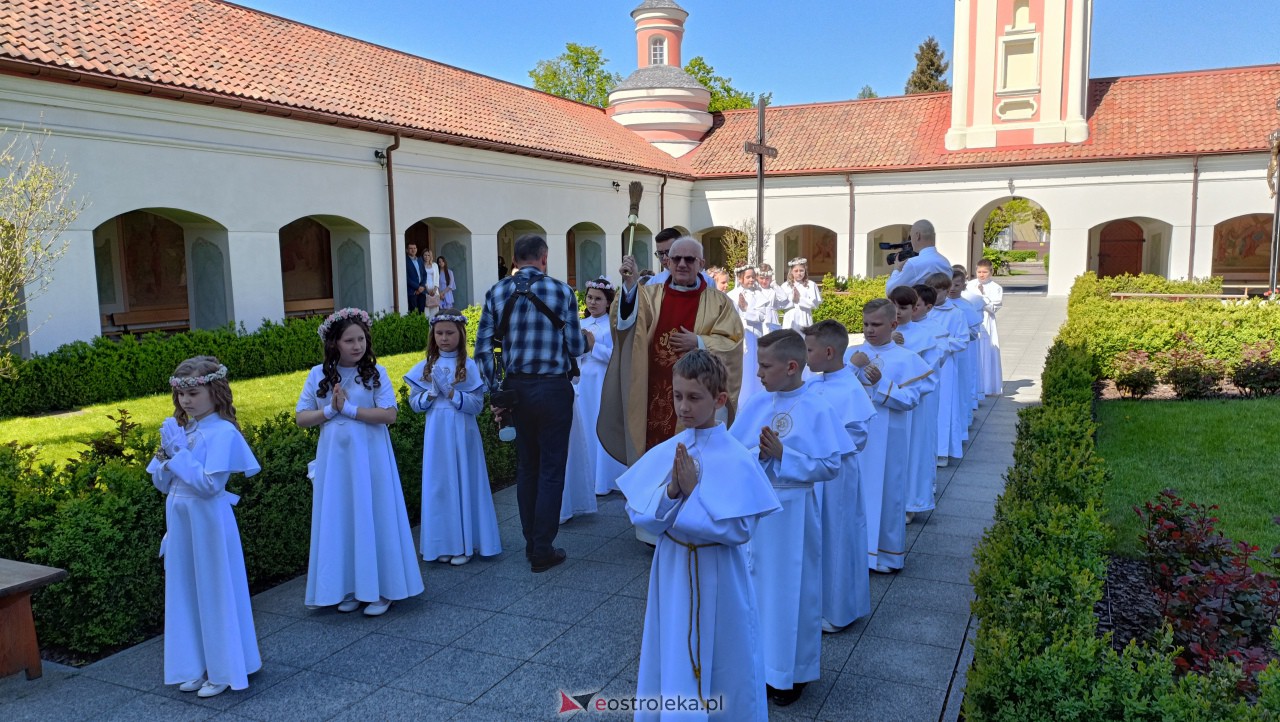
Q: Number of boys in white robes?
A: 10